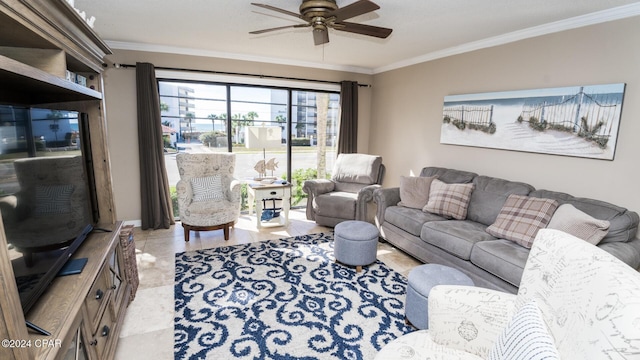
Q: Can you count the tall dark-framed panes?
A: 3